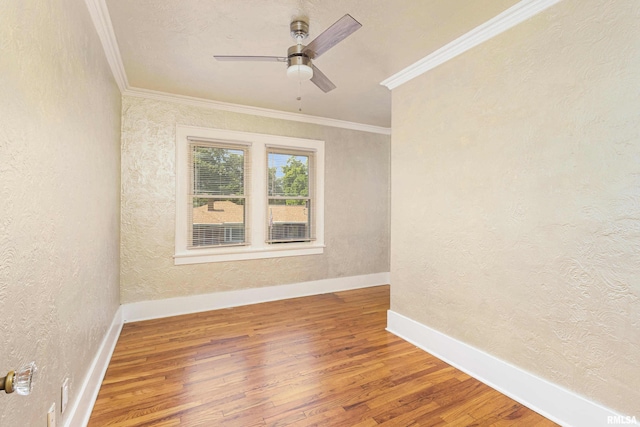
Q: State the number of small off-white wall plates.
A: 2